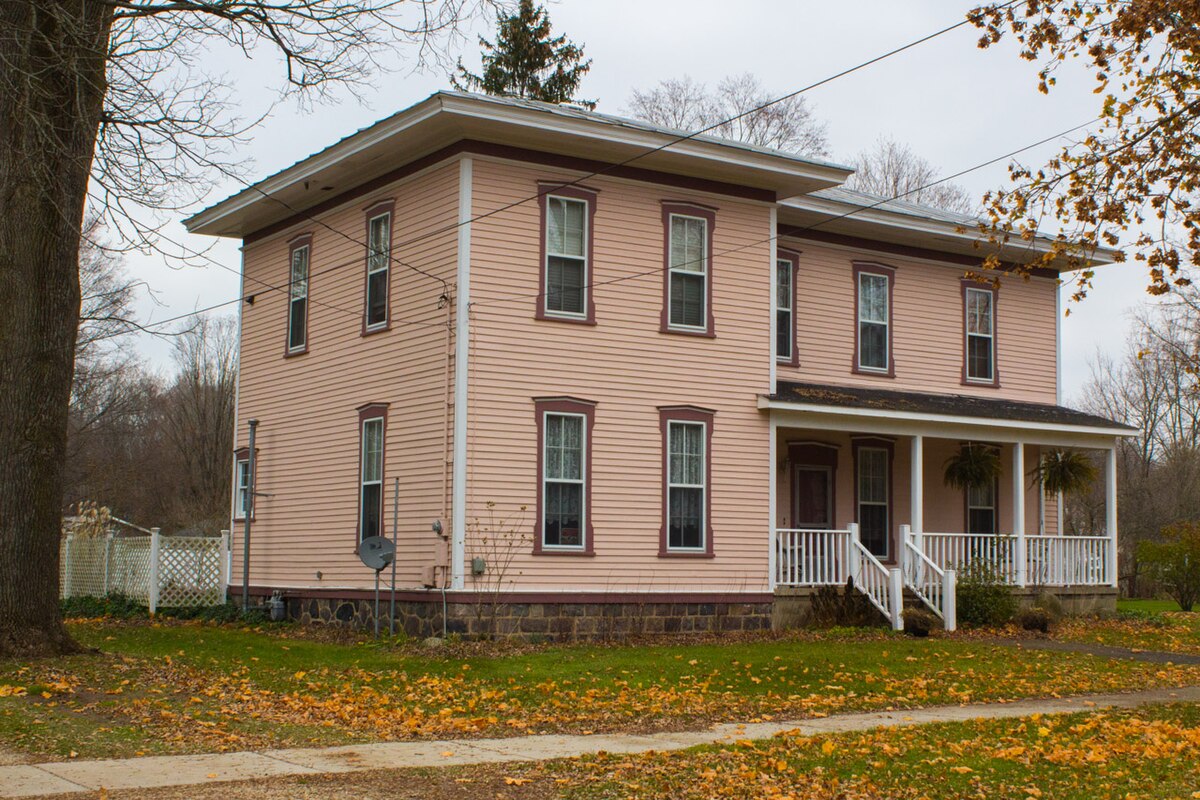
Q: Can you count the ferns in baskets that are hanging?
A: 2